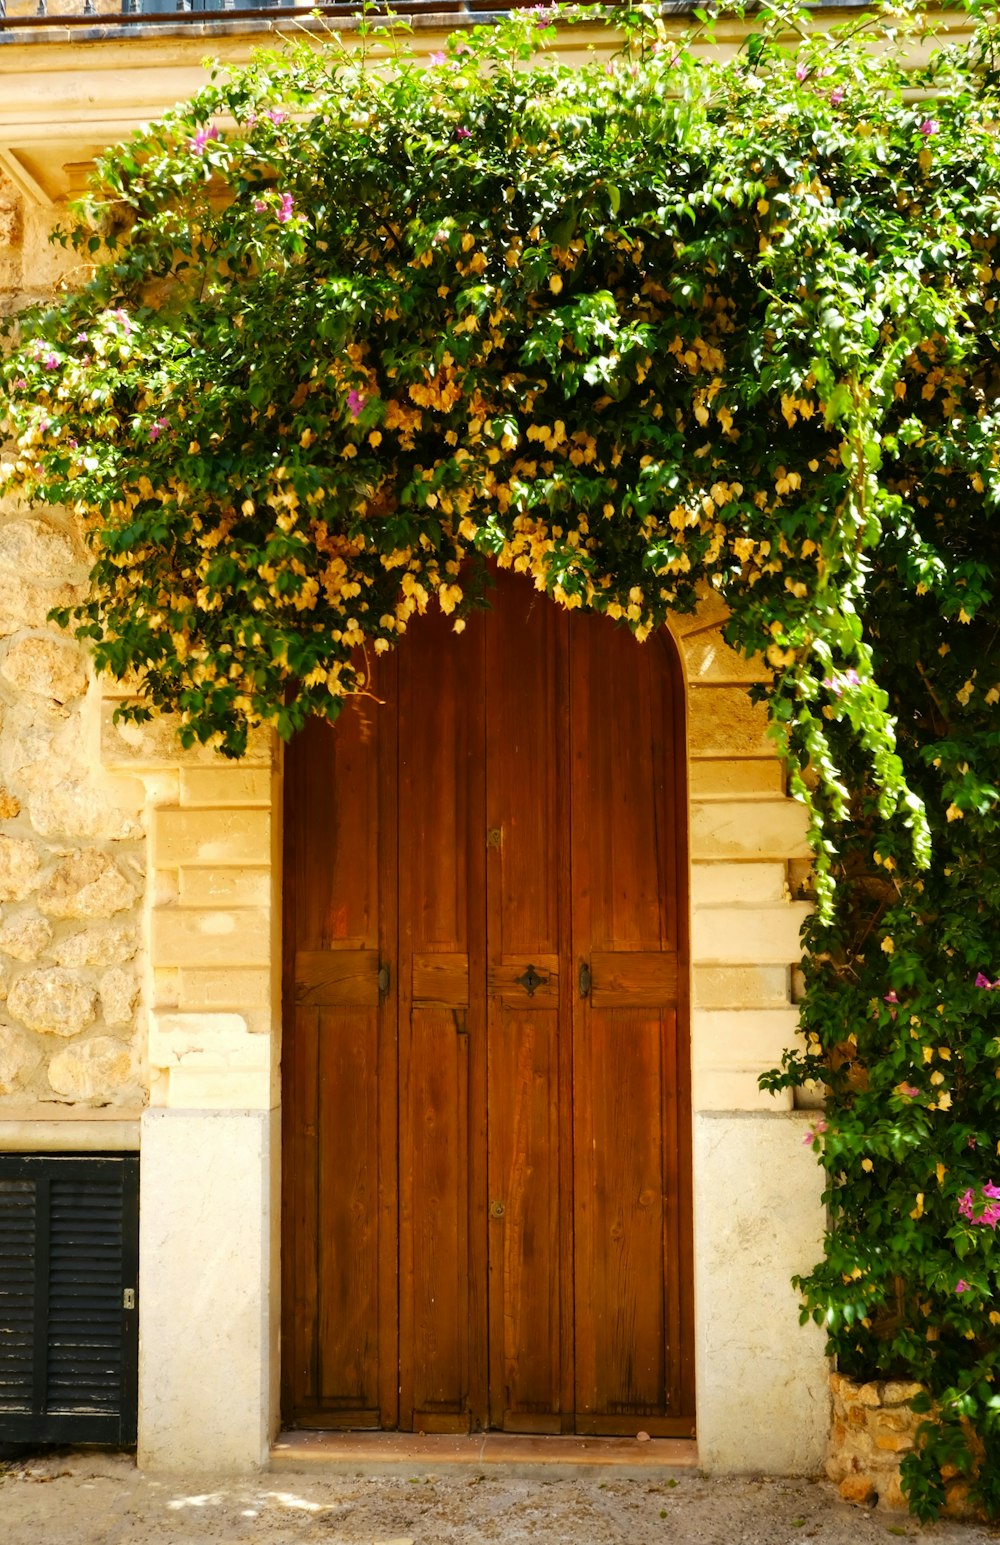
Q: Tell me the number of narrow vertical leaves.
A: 4